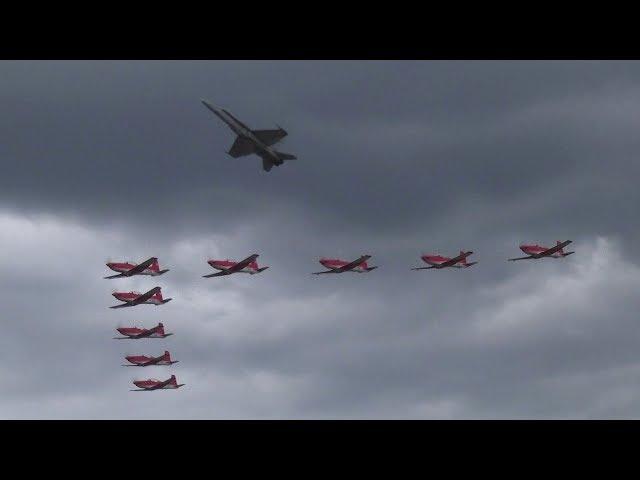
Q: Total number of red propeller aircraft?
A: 9